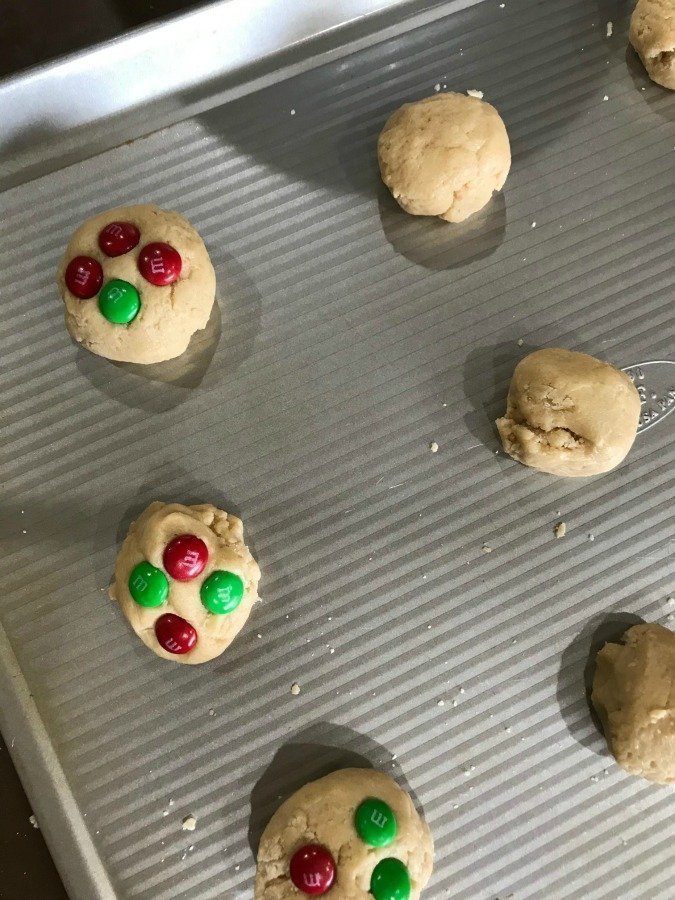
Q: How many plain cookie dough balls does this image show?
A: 4